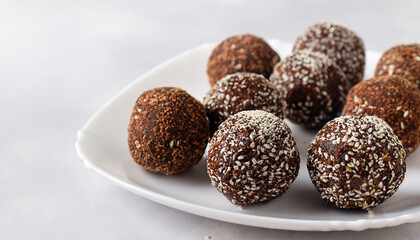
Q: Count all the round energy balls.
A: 9